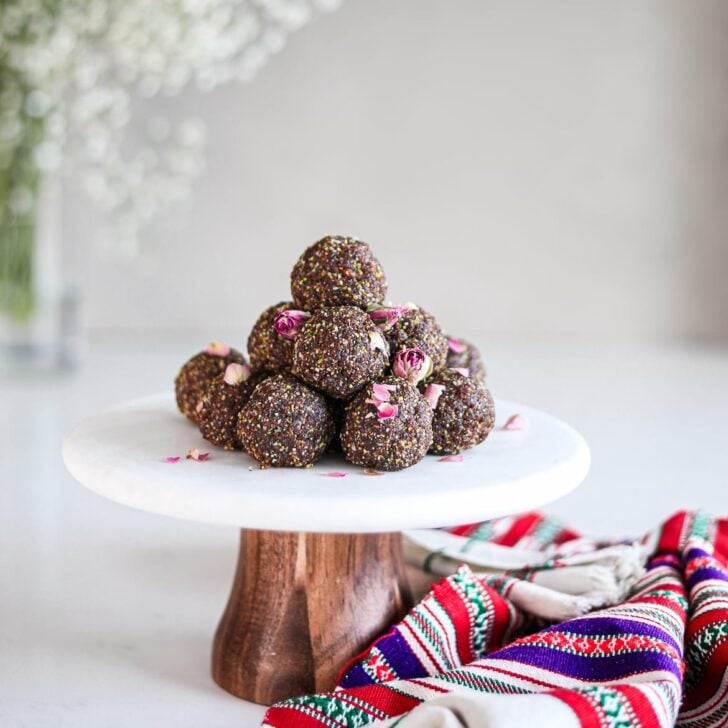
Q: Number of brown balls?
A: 10